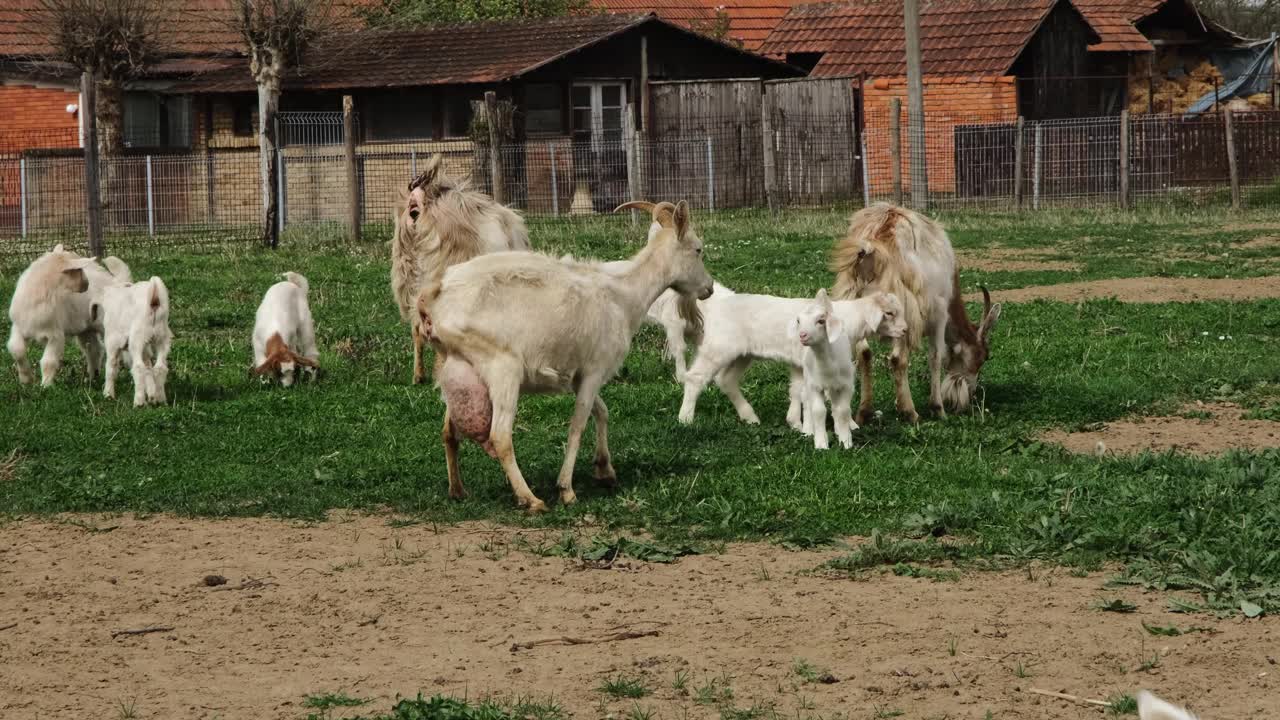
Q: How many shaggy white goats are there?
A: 2